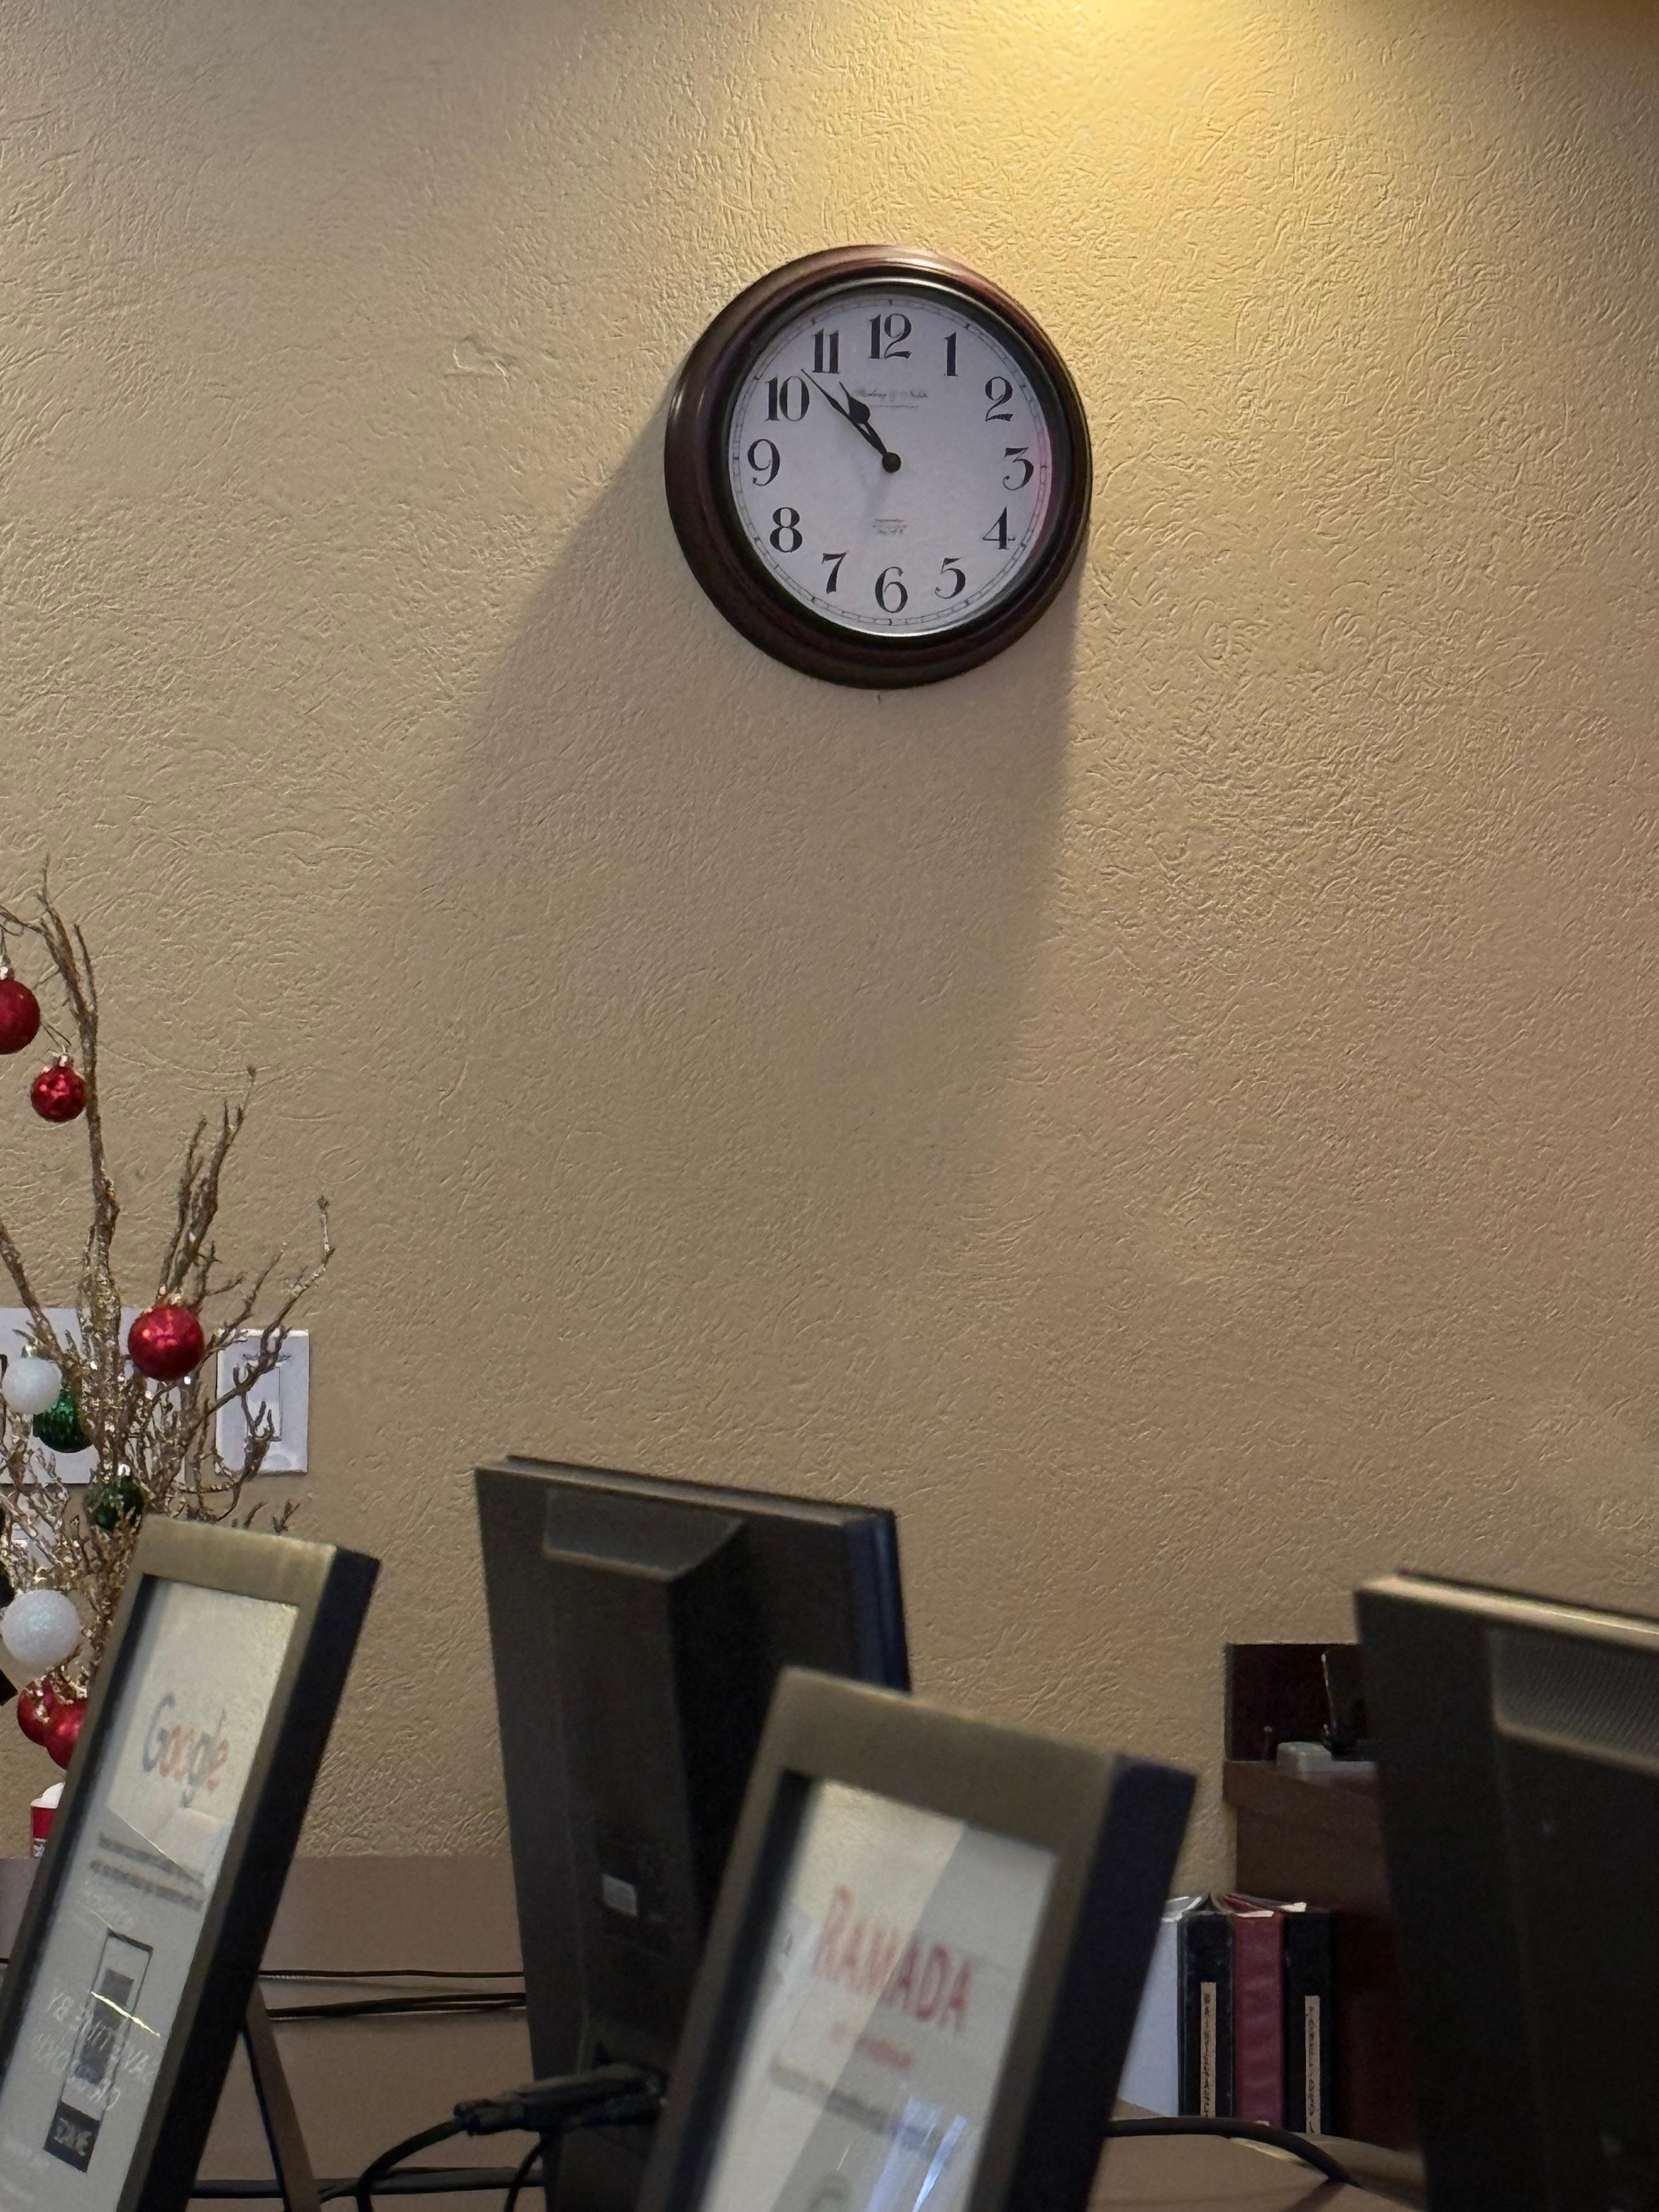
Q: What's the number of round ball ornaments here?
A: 9